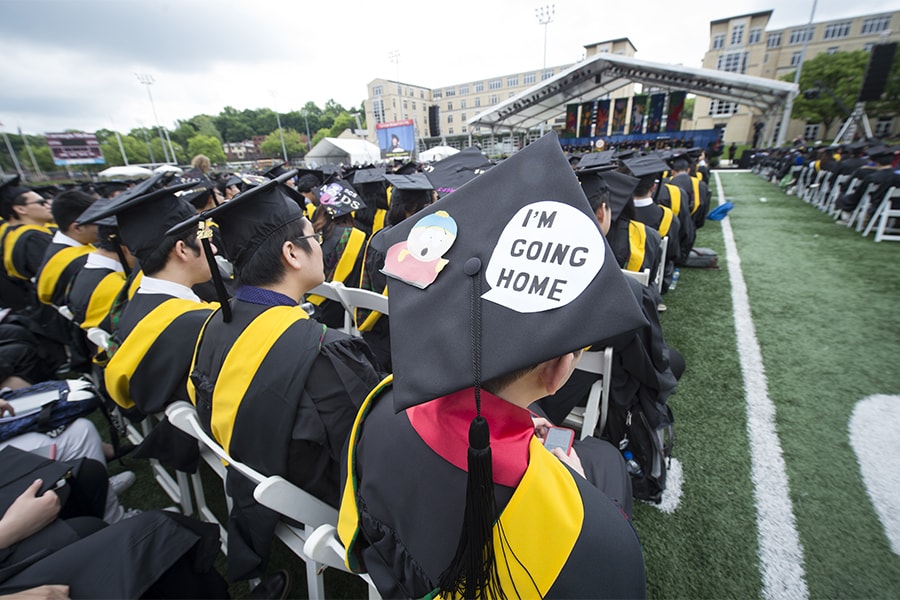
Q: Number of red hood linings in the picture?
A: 1